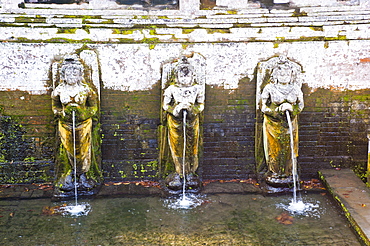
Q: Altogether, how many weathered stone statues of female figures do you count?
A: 3